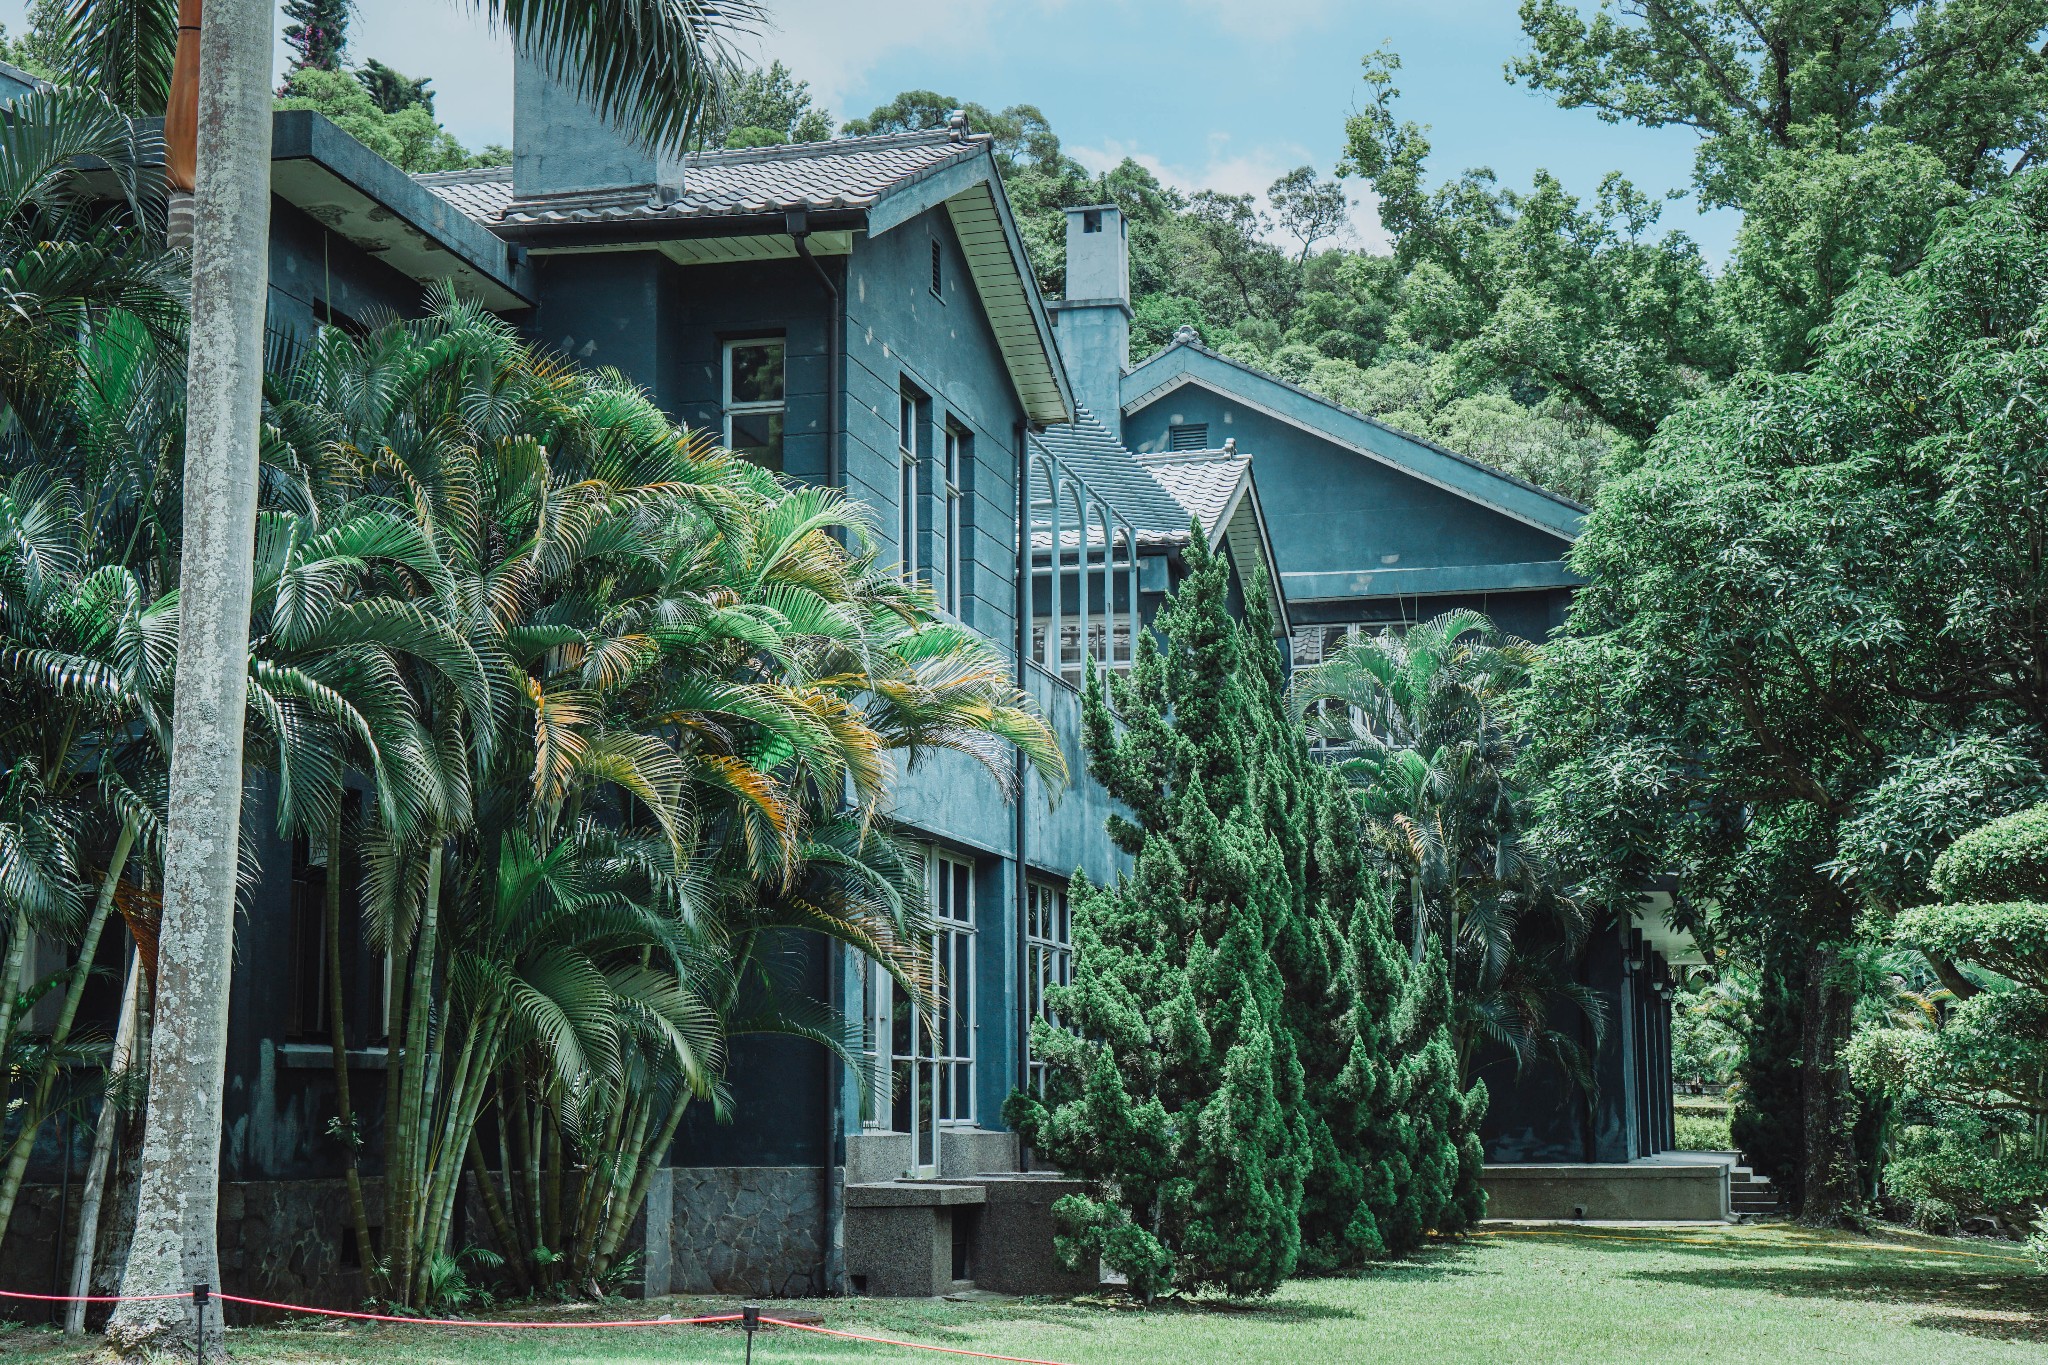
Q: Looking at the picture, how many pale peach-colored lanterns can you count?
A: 0